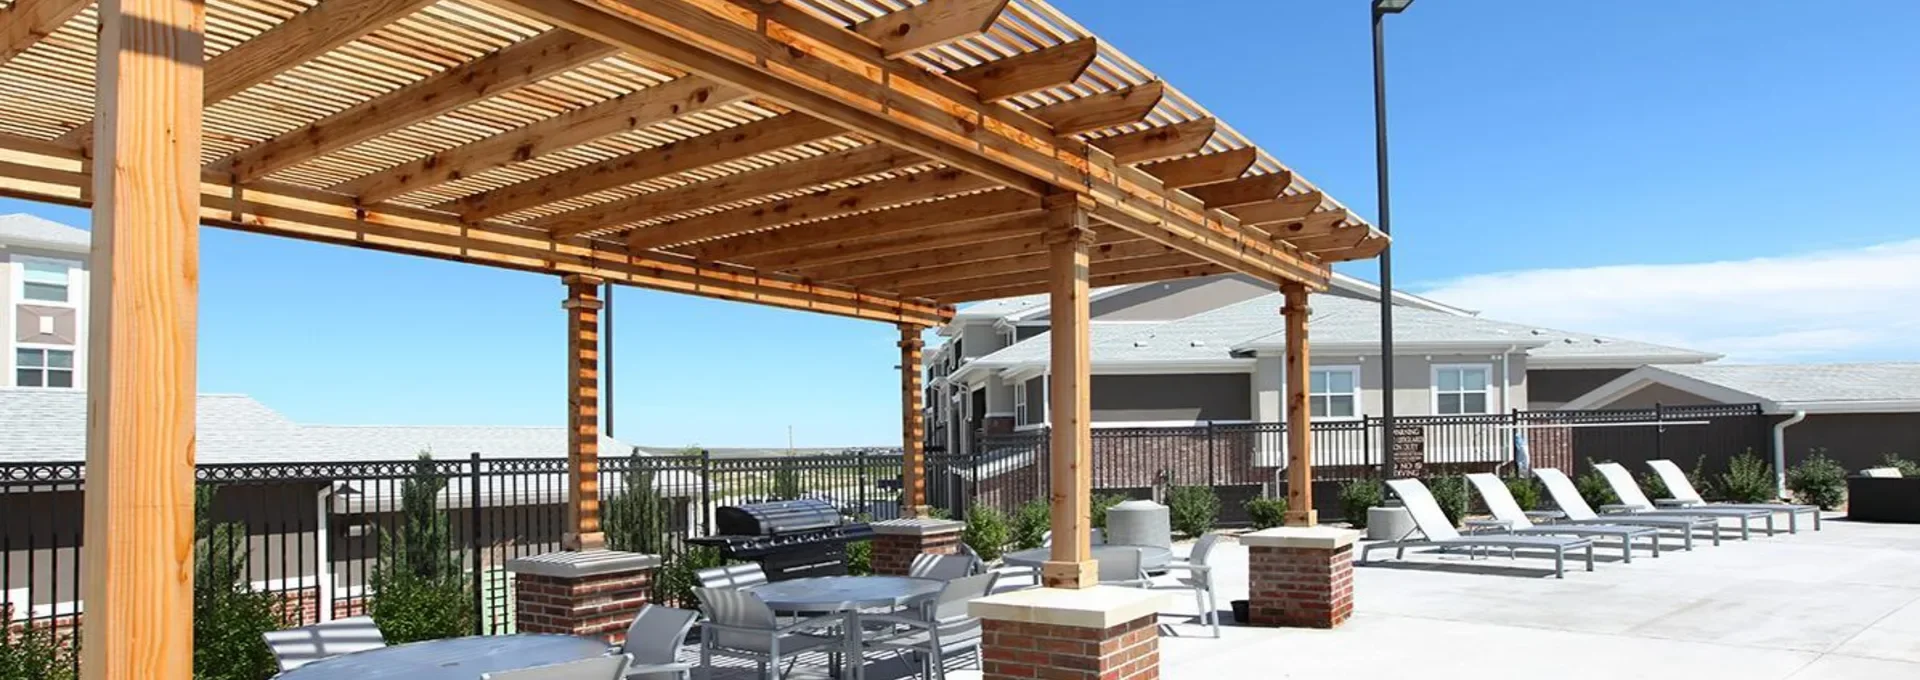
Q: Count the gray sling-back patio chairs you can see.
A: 11